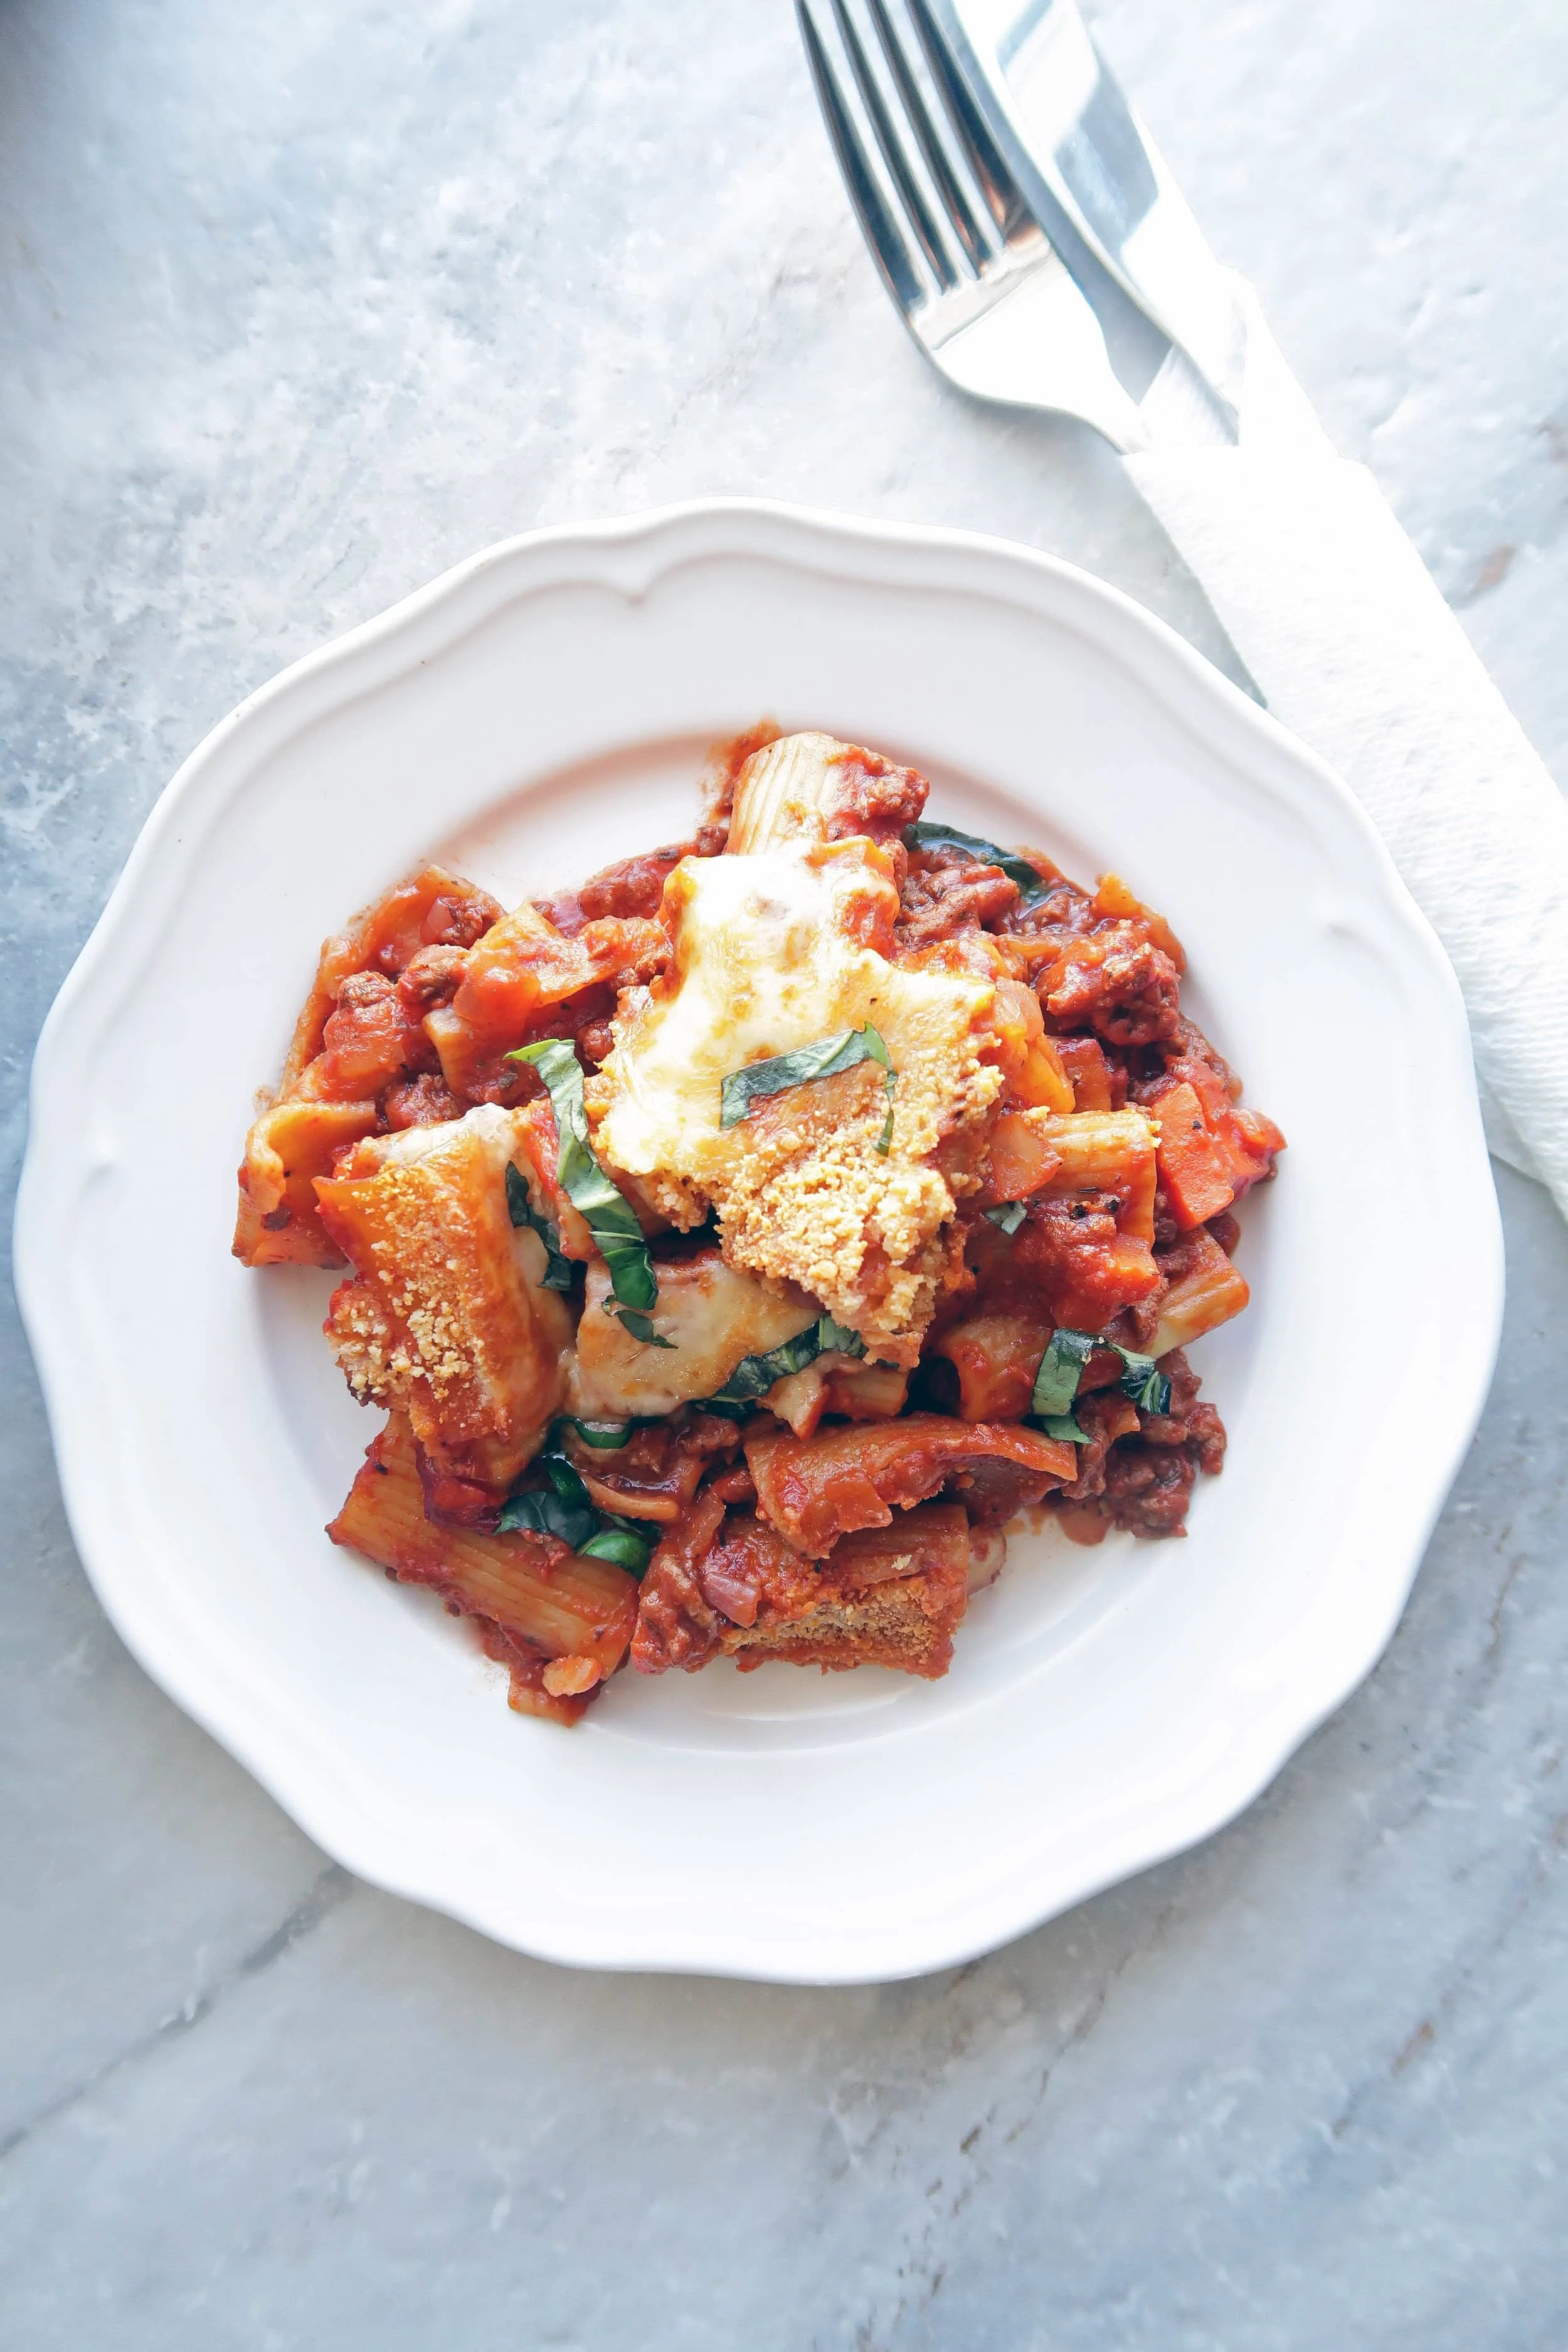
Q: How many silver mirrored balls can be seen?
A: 0